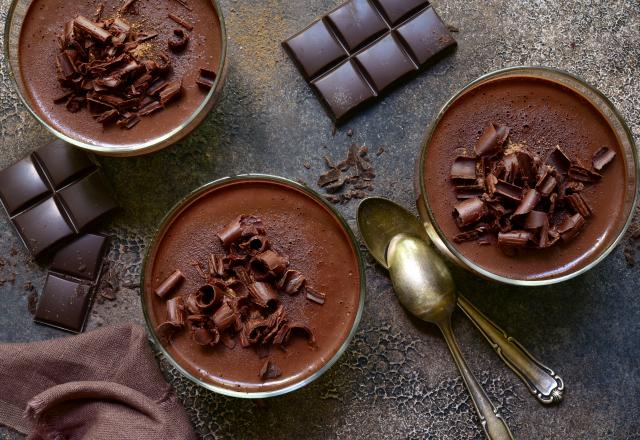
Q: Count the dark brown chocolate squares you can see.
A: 12